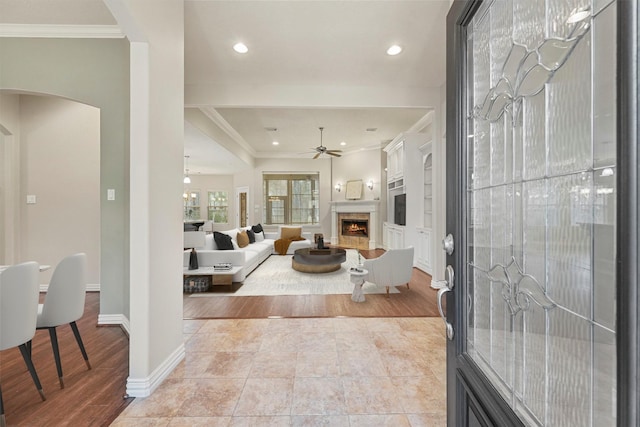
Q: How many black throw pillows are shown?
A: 3